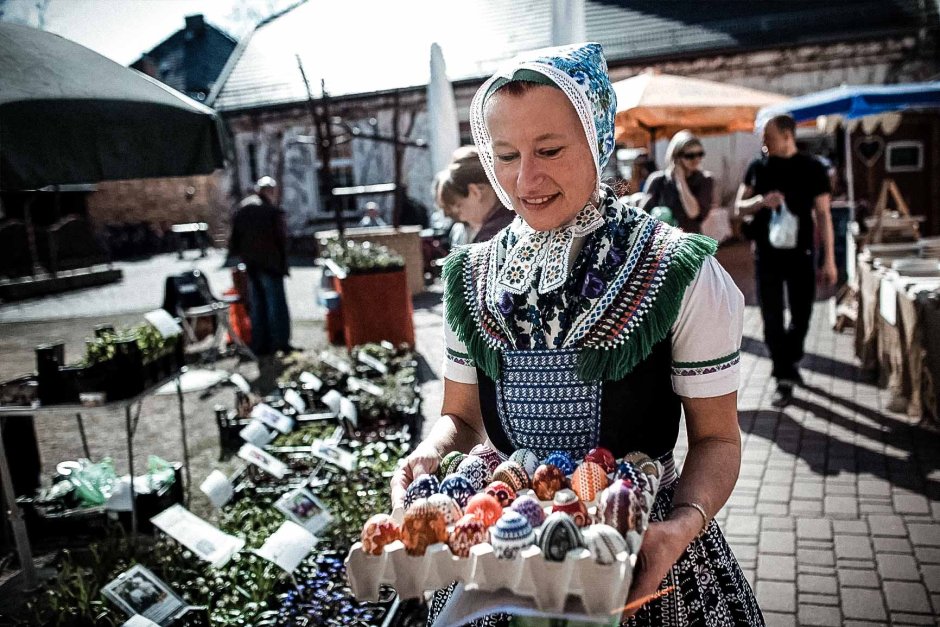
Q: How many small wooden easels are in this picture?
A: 1